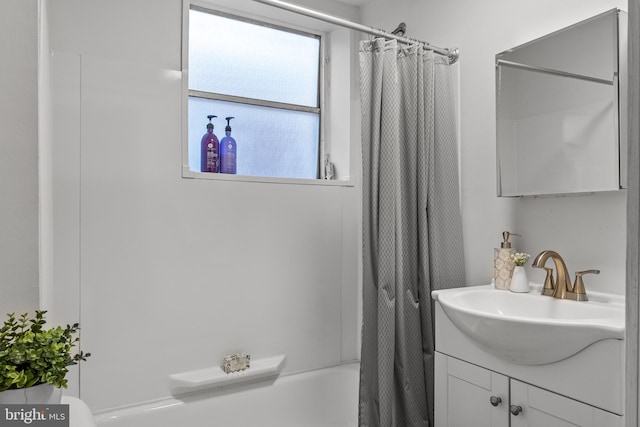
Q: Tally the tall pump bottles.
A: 2